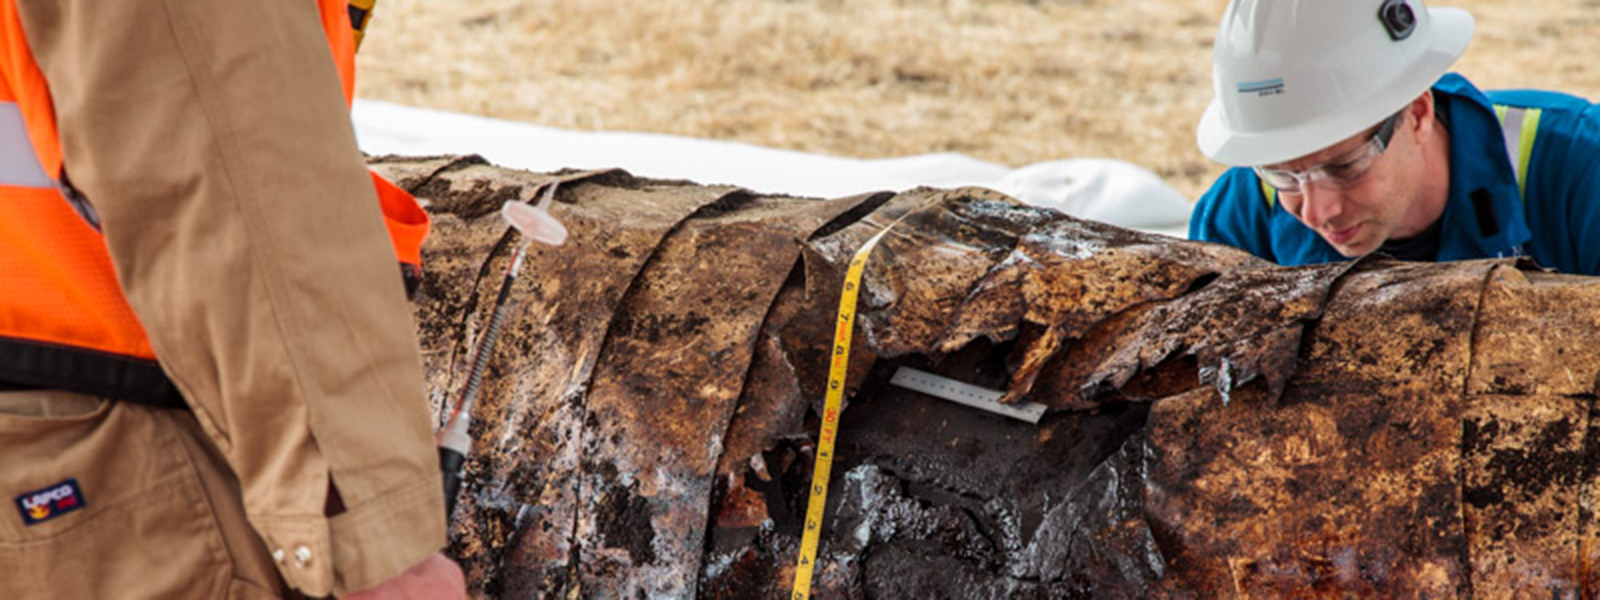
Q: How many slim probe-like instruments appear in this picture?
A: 1